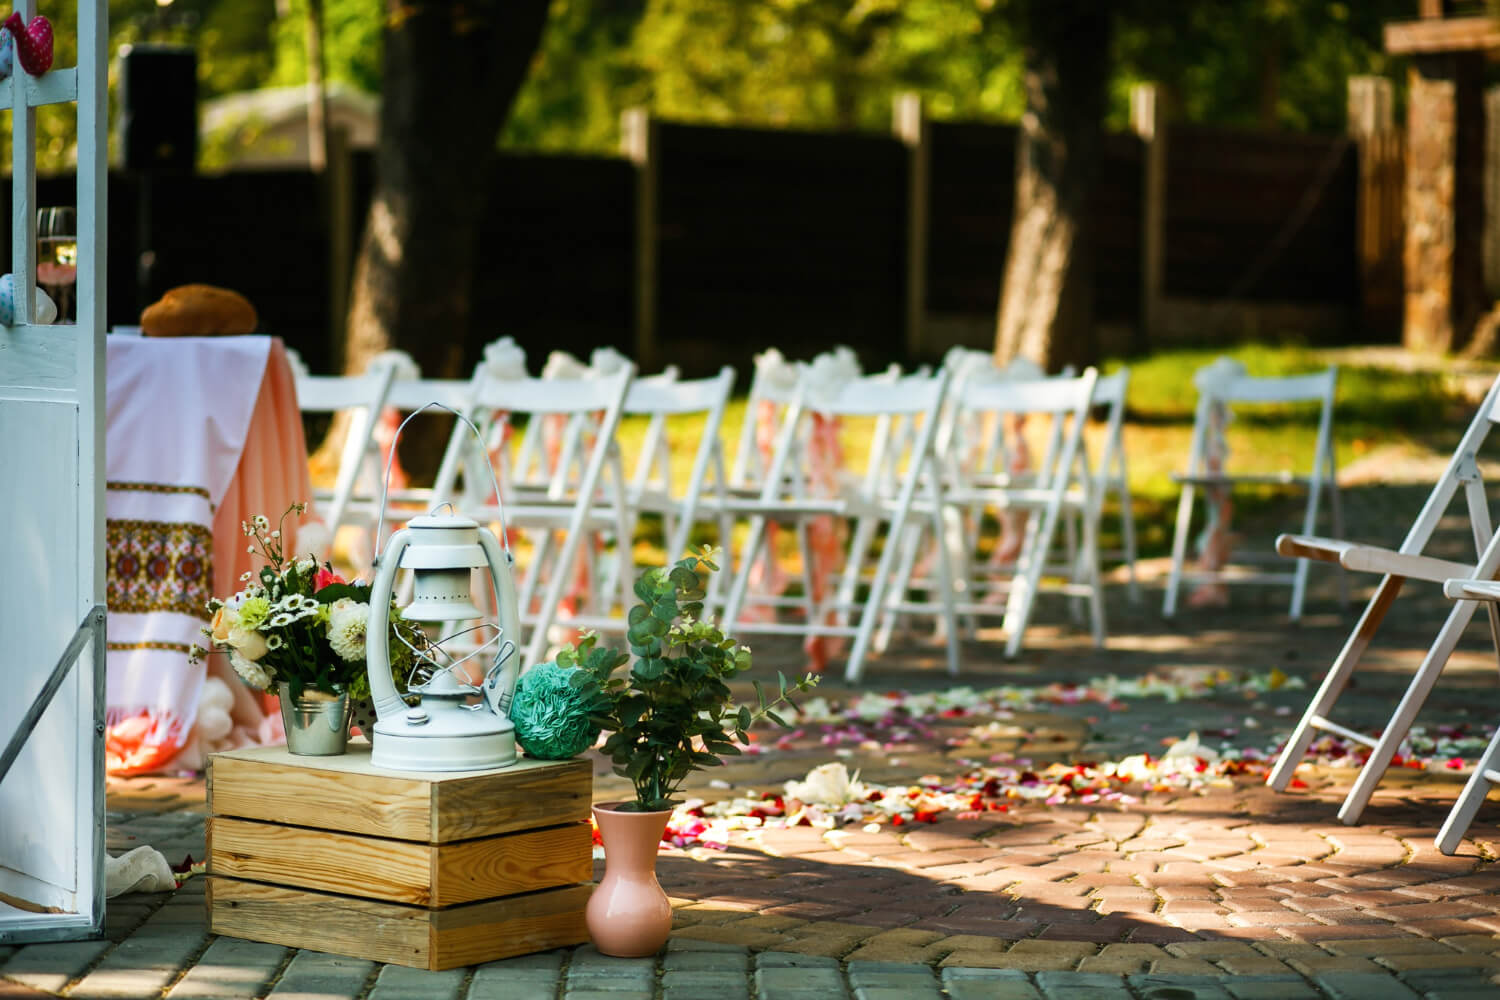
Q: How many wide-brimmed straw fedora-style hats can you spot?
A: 0